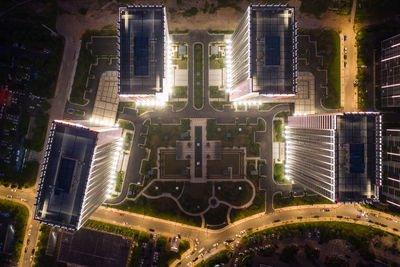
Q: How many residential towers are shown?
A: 4